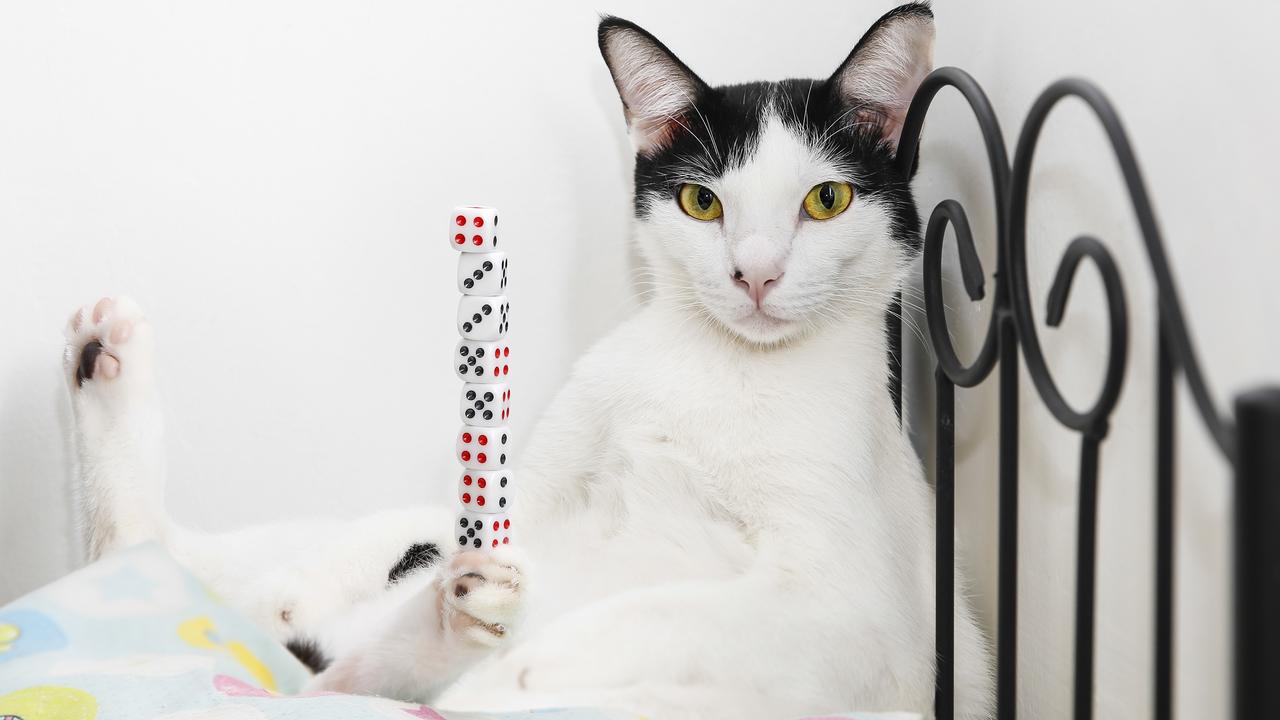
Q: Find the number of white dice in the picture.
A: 8